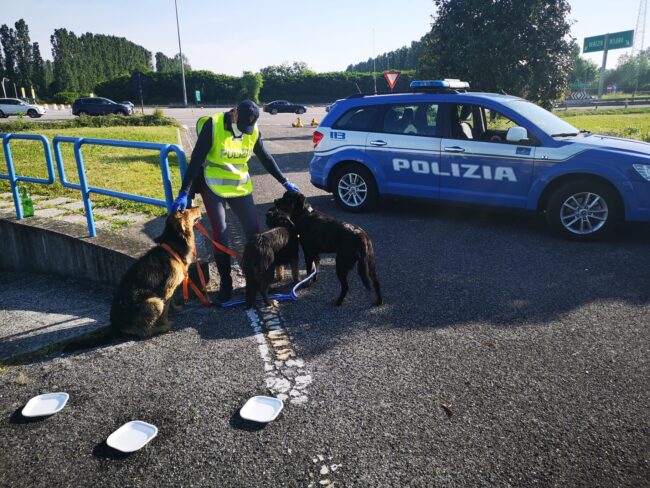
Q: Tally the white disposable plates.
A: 3